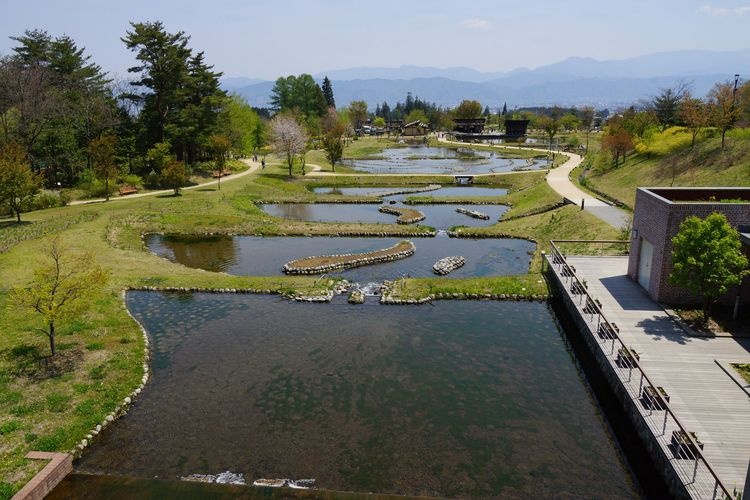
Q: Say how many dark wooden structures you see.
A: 2